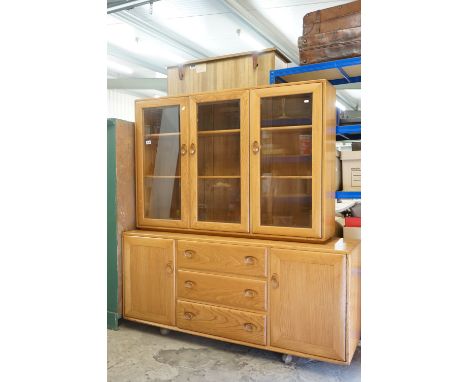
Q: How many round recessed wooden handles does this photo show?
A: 11